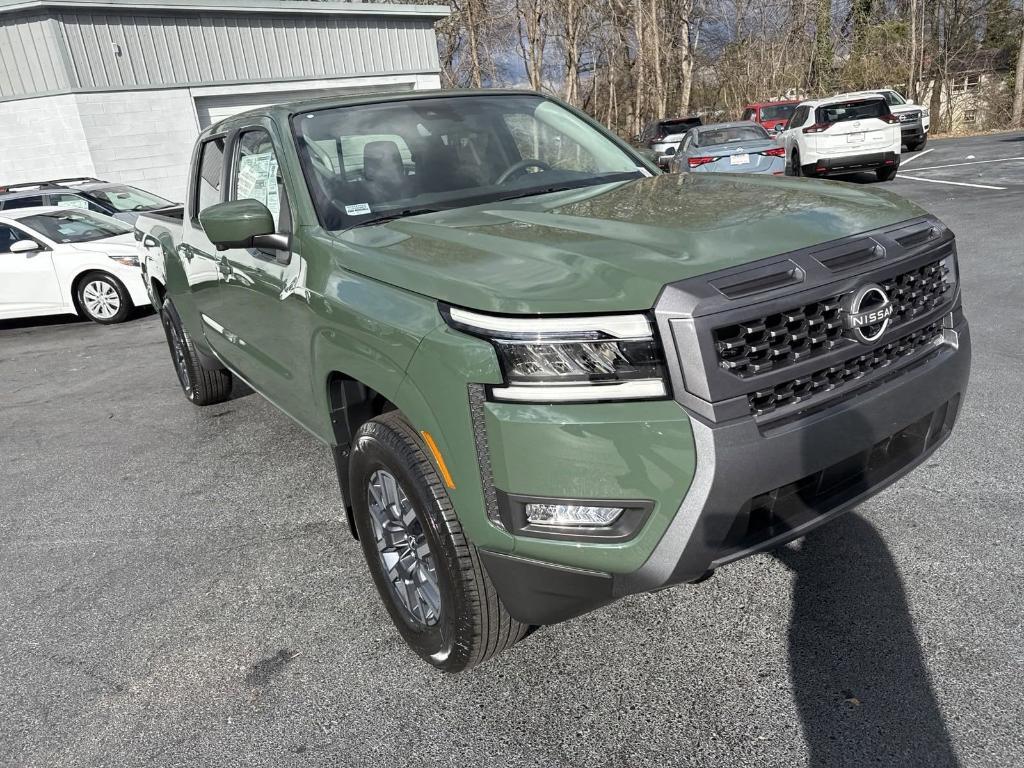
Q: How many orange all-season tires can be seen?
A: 0